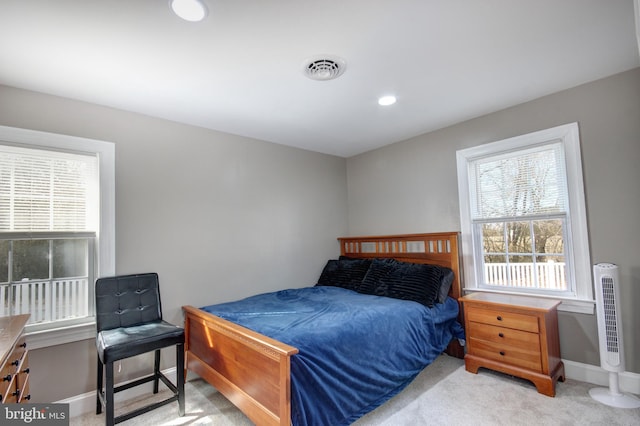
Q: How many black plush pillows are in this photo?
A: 2